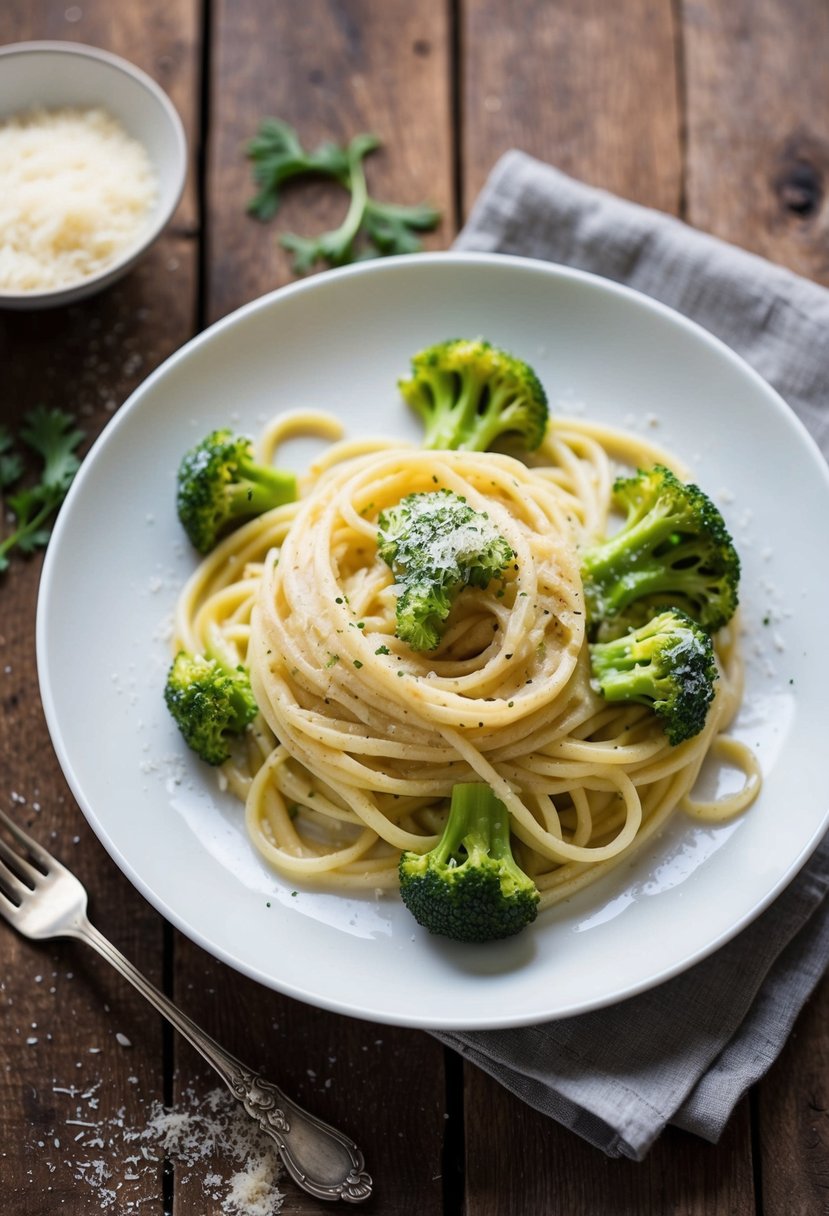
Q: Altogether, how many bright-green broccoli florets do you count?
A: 7